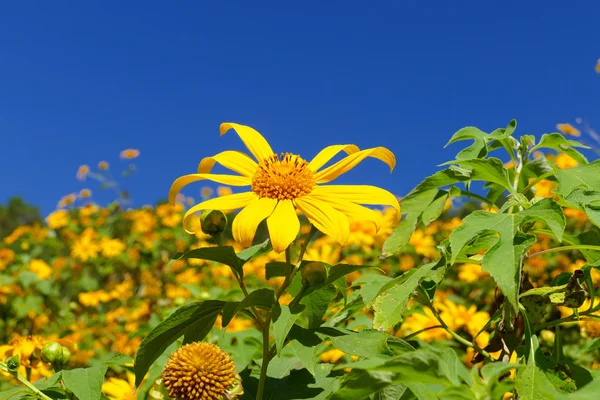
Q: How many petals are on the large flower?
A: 11